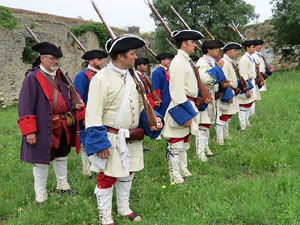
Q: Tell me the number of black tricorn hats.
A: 11